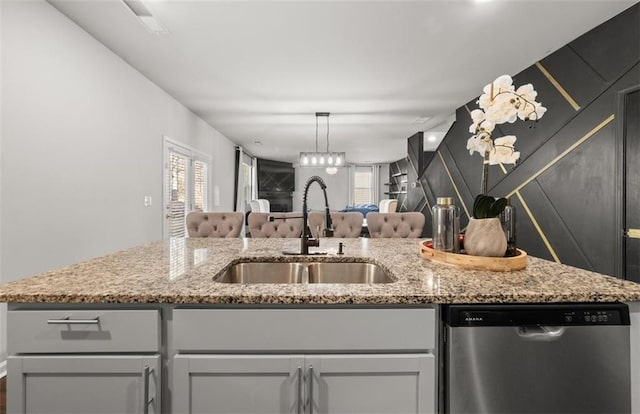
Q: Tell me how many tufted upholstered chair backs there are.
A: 4